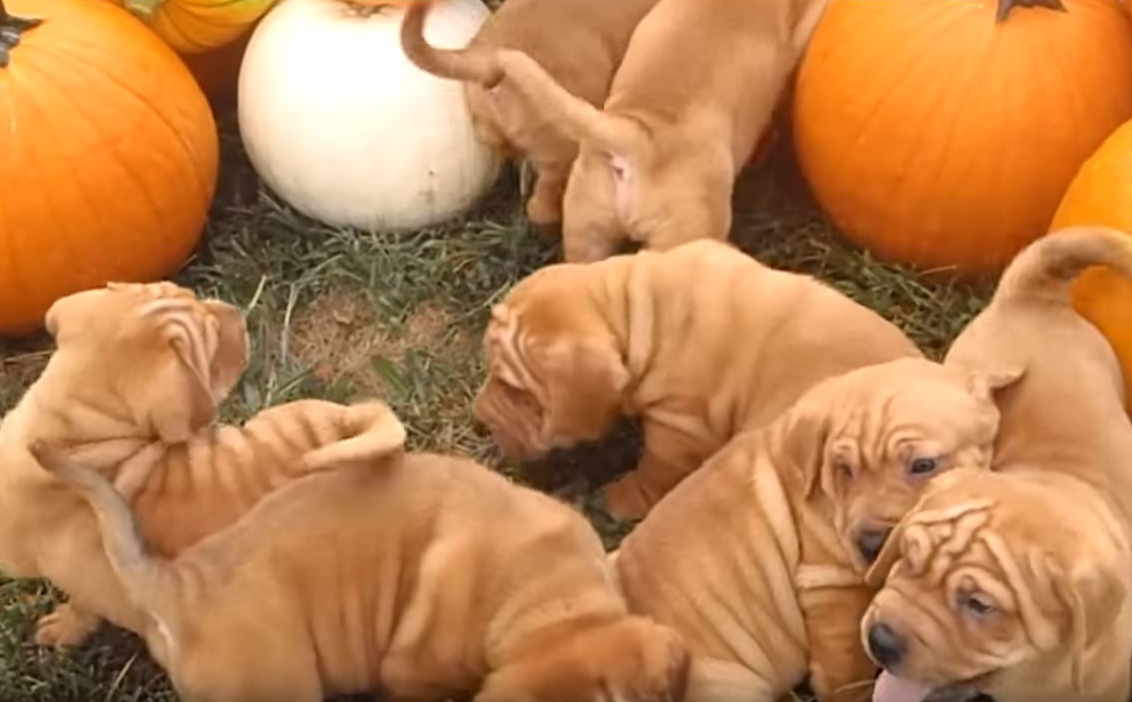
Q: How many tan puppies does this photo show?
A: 7